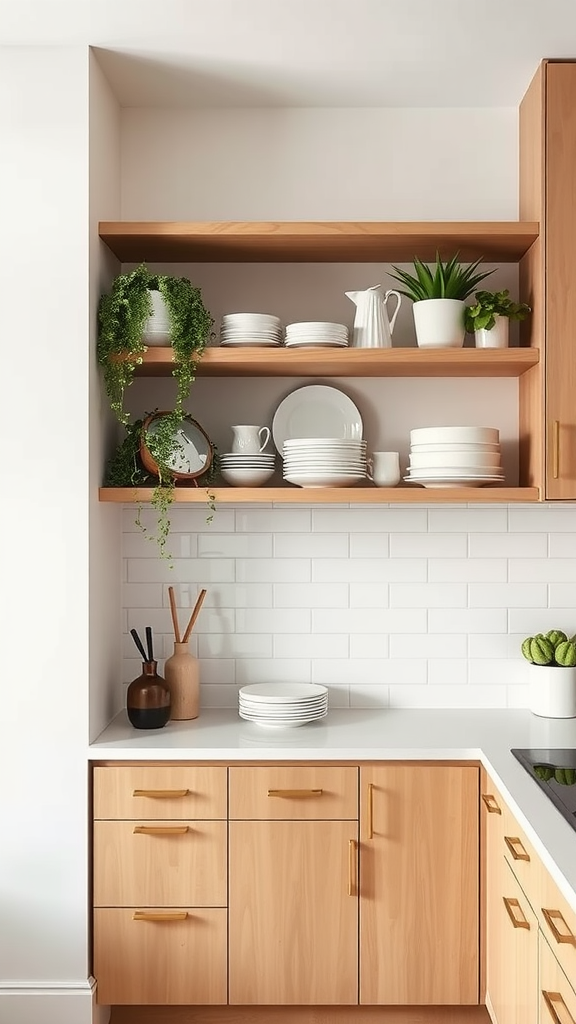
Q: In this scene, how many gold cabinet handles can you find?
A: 12